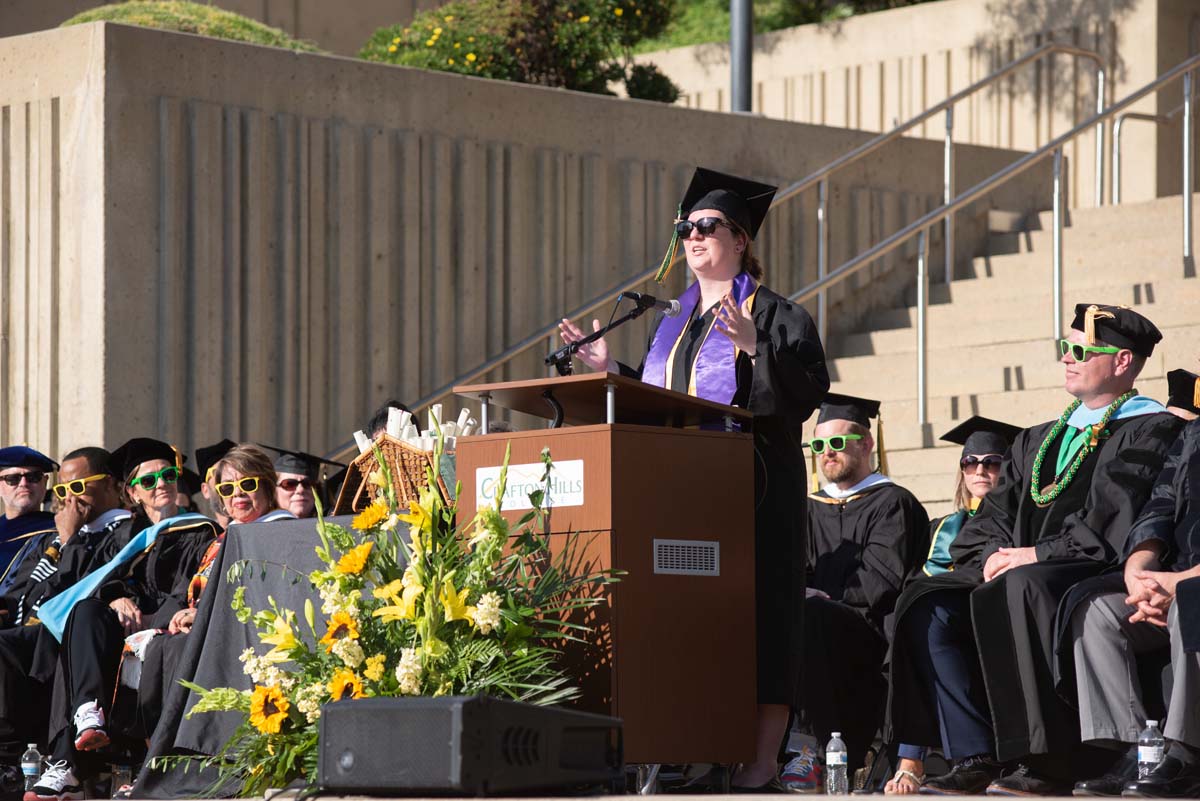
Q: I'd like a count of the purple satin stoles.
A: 1